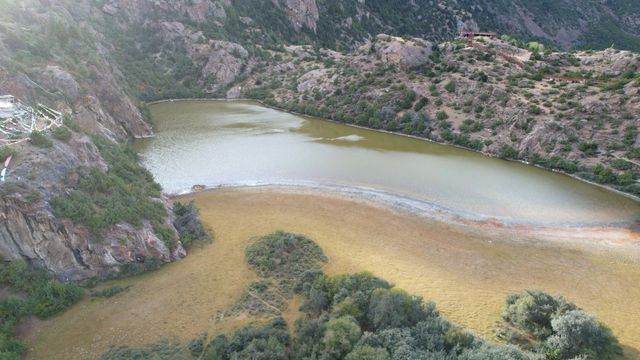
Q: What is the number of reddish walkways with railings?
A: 1